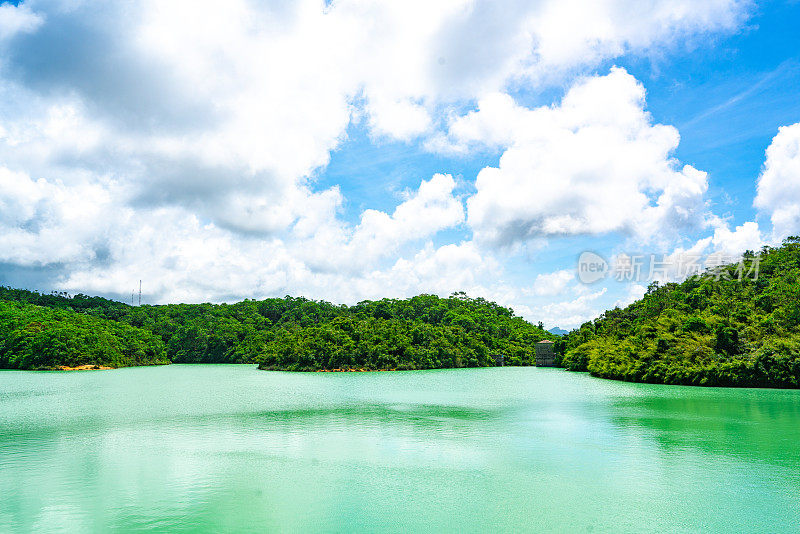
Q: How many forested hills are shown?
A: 3